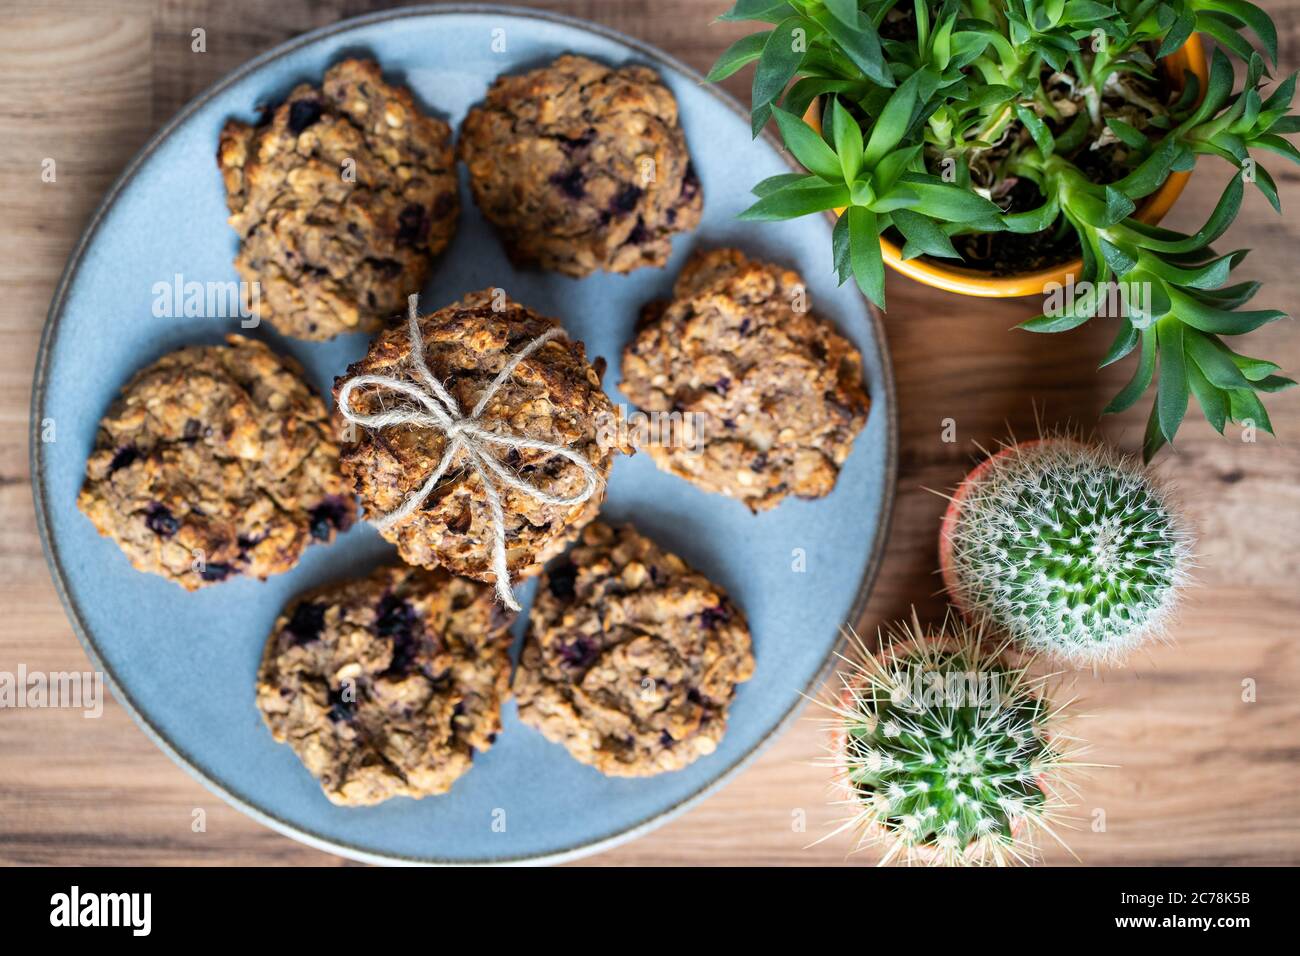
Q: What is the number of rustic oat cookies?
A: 7